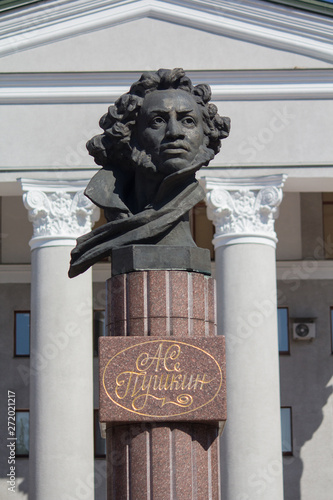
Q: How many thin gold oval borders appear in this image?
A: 1